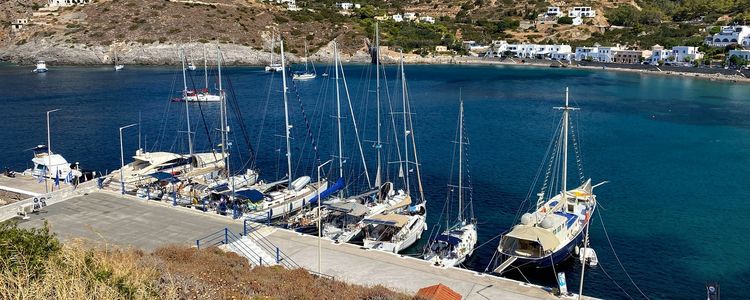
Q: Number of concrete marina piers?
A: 1